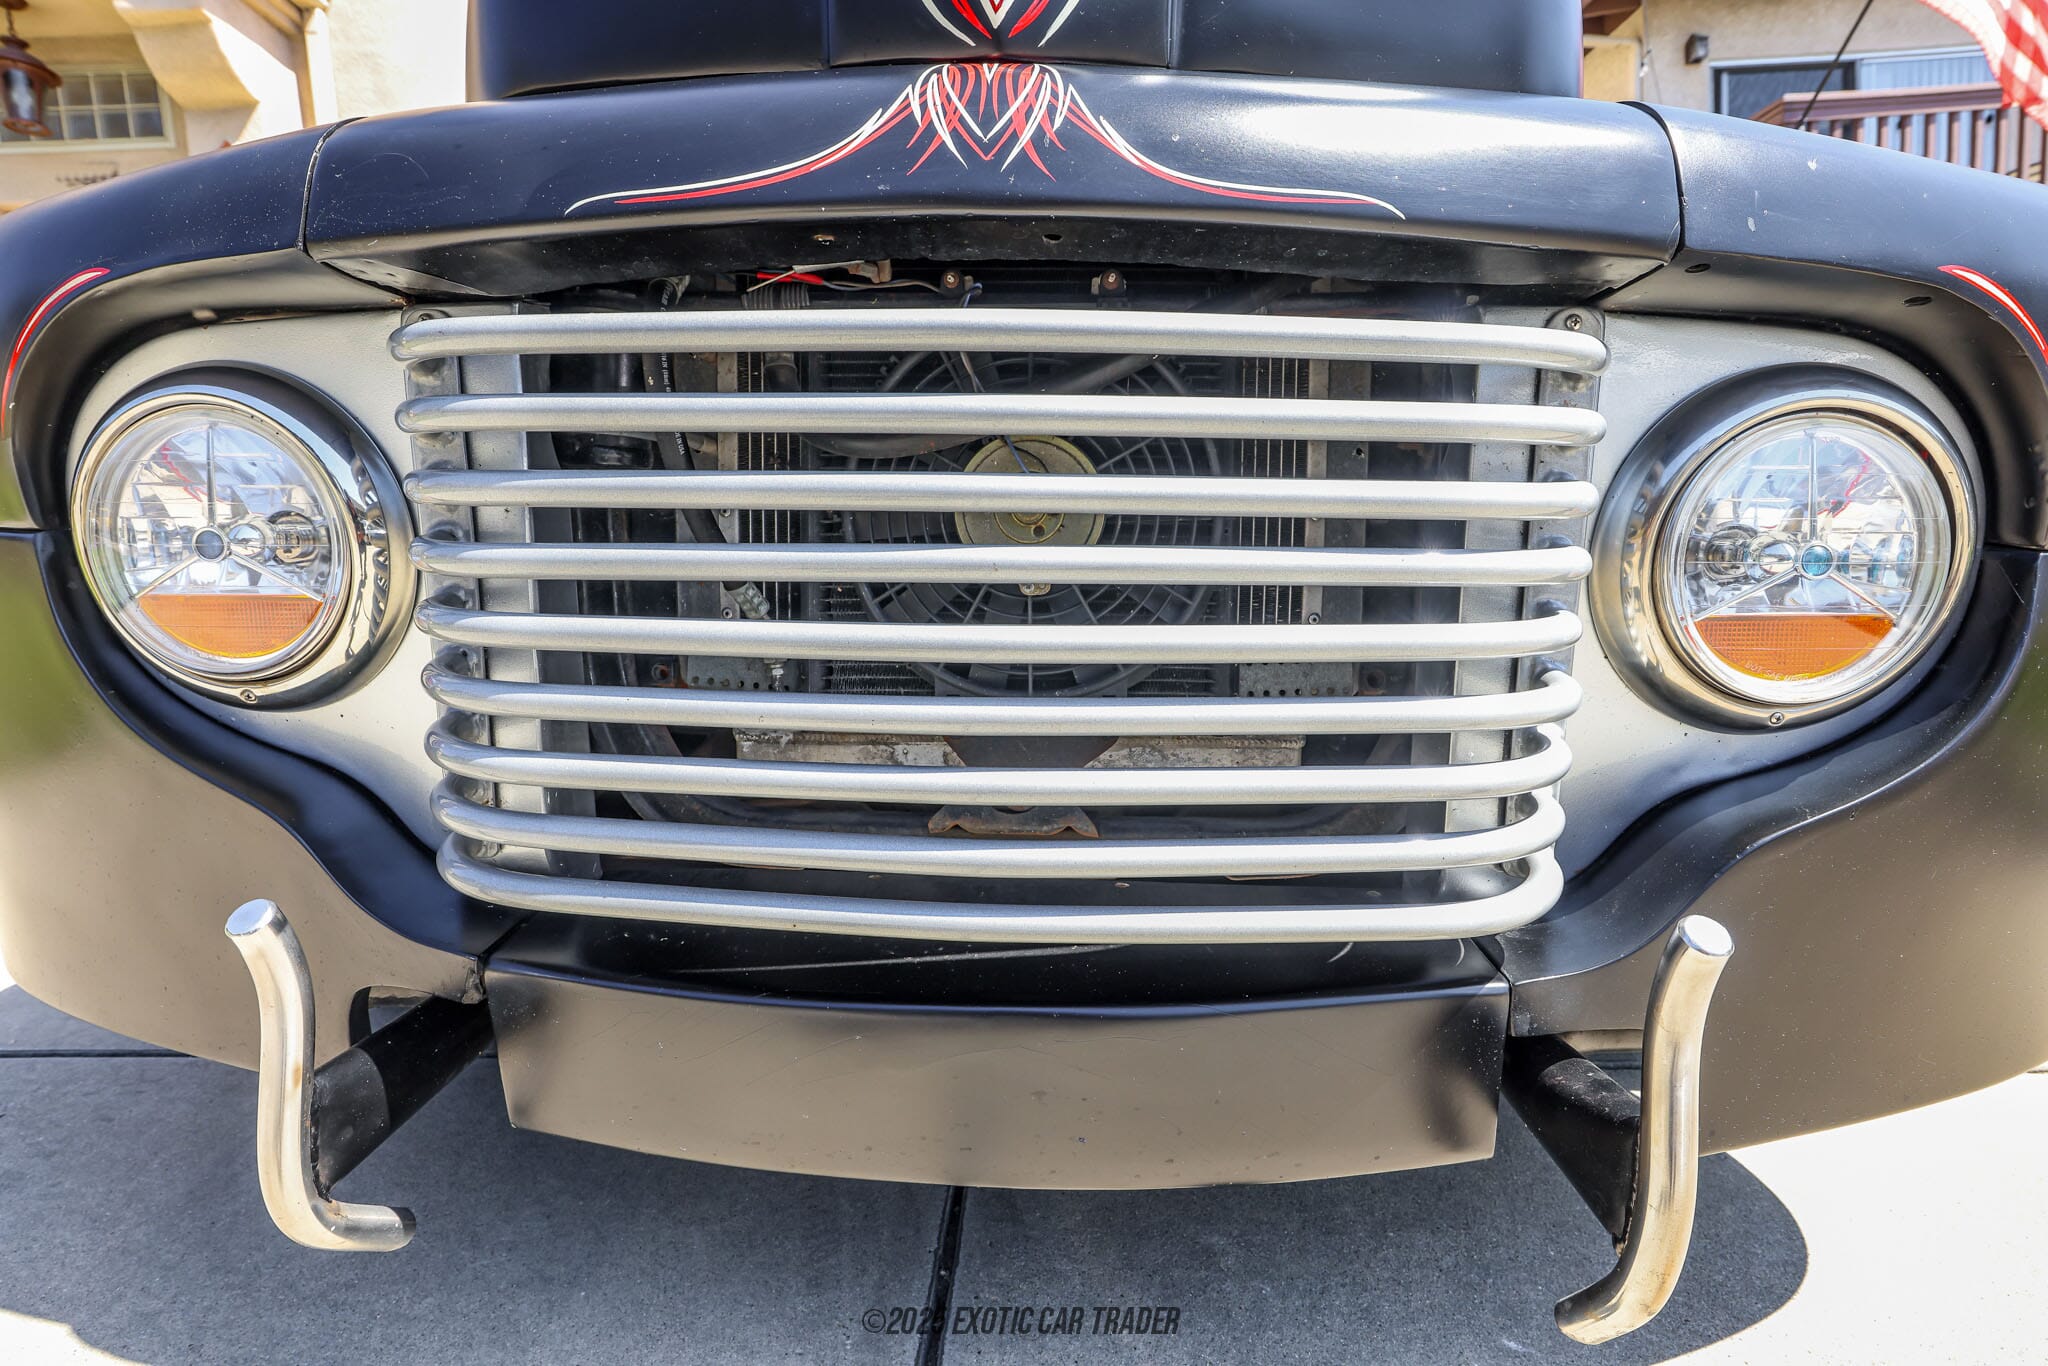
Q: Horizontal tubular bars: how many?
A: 9